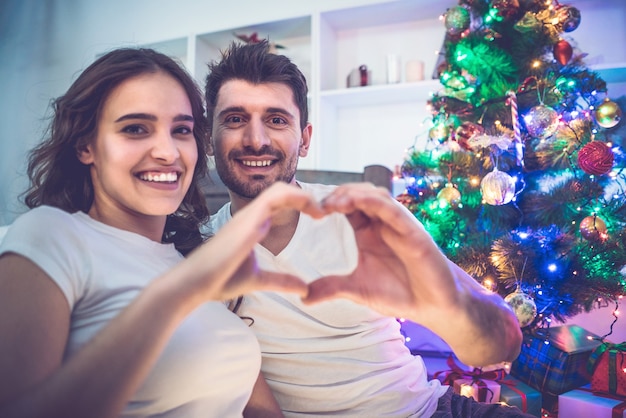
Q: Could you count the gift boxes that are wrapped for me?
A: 5